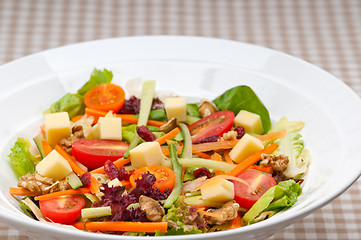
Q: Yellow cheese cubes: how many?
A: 8